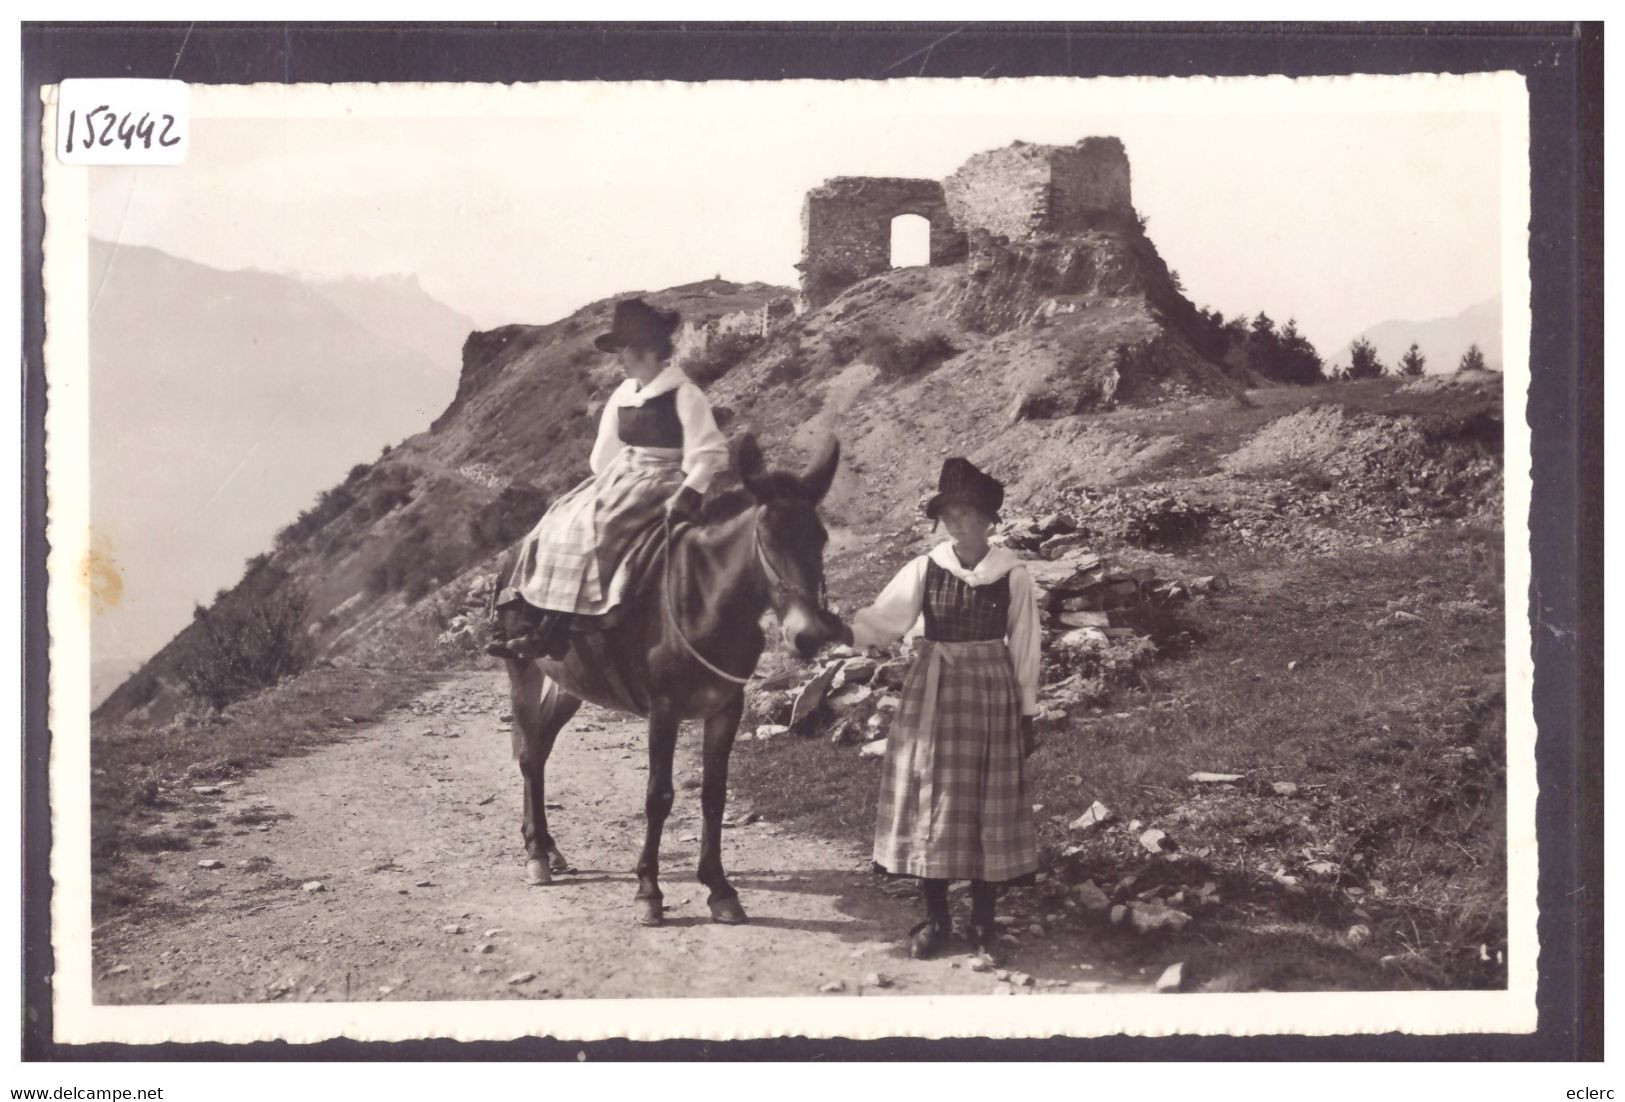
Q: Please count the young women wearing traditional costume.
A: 2